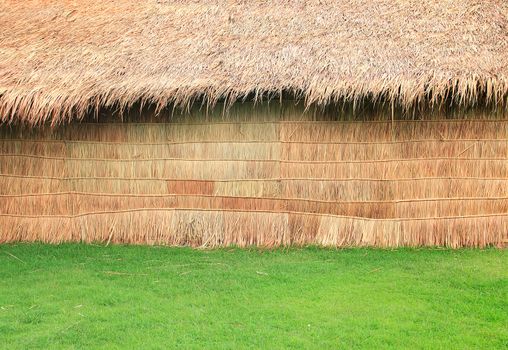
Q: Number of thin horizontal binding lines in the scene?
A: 6